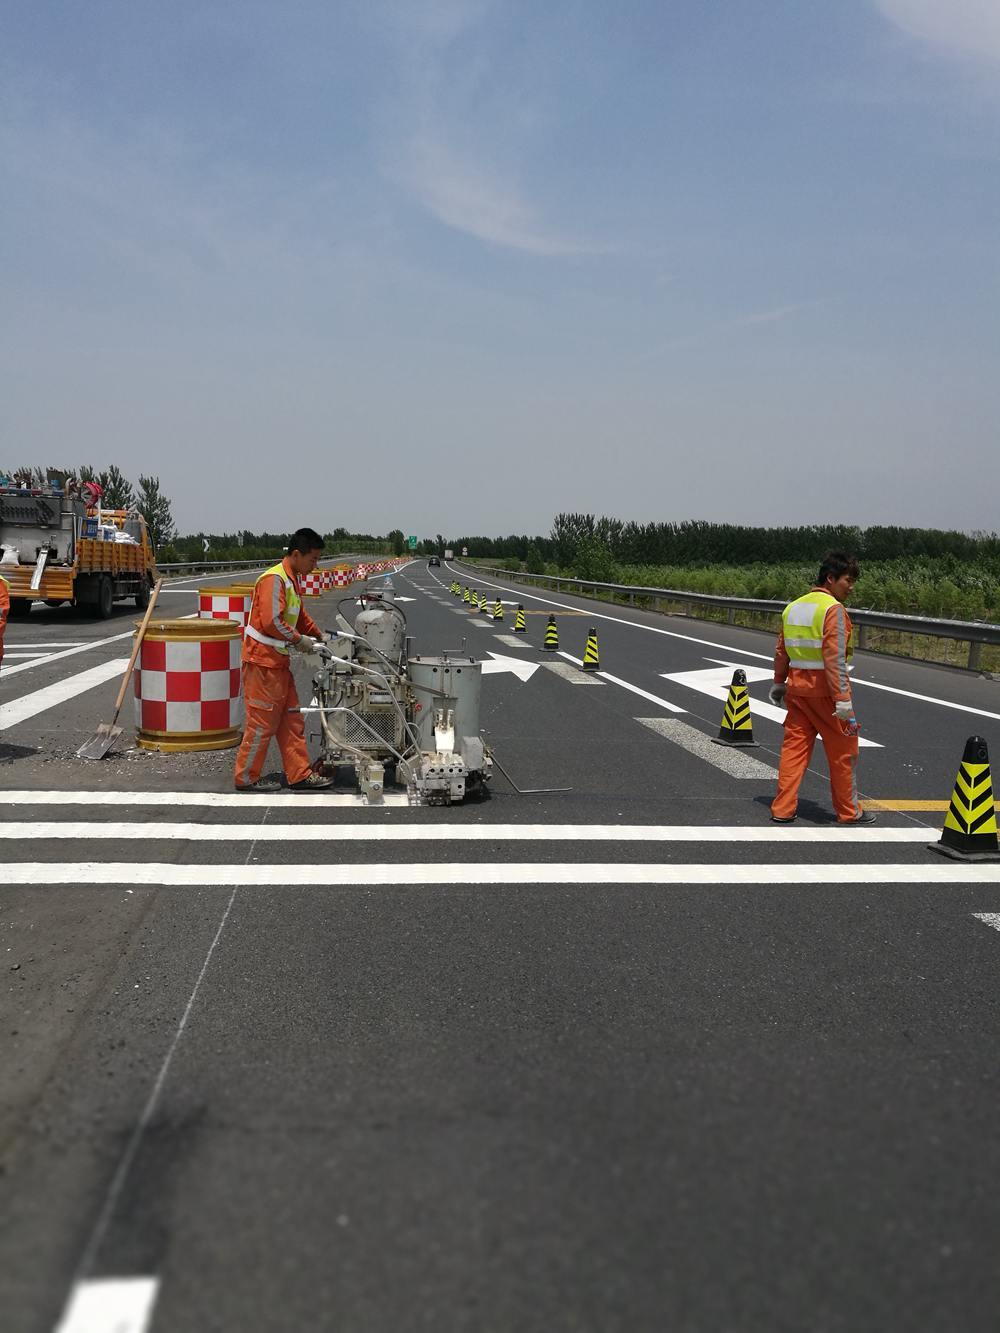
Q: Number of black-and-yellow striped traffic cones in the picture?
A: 11